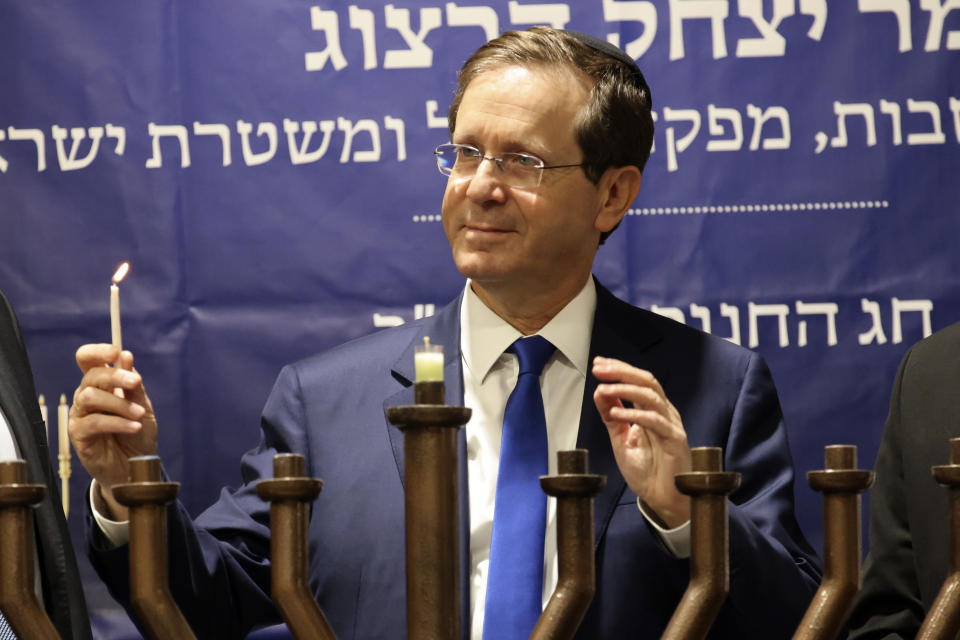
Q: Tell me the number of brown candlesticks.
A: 8